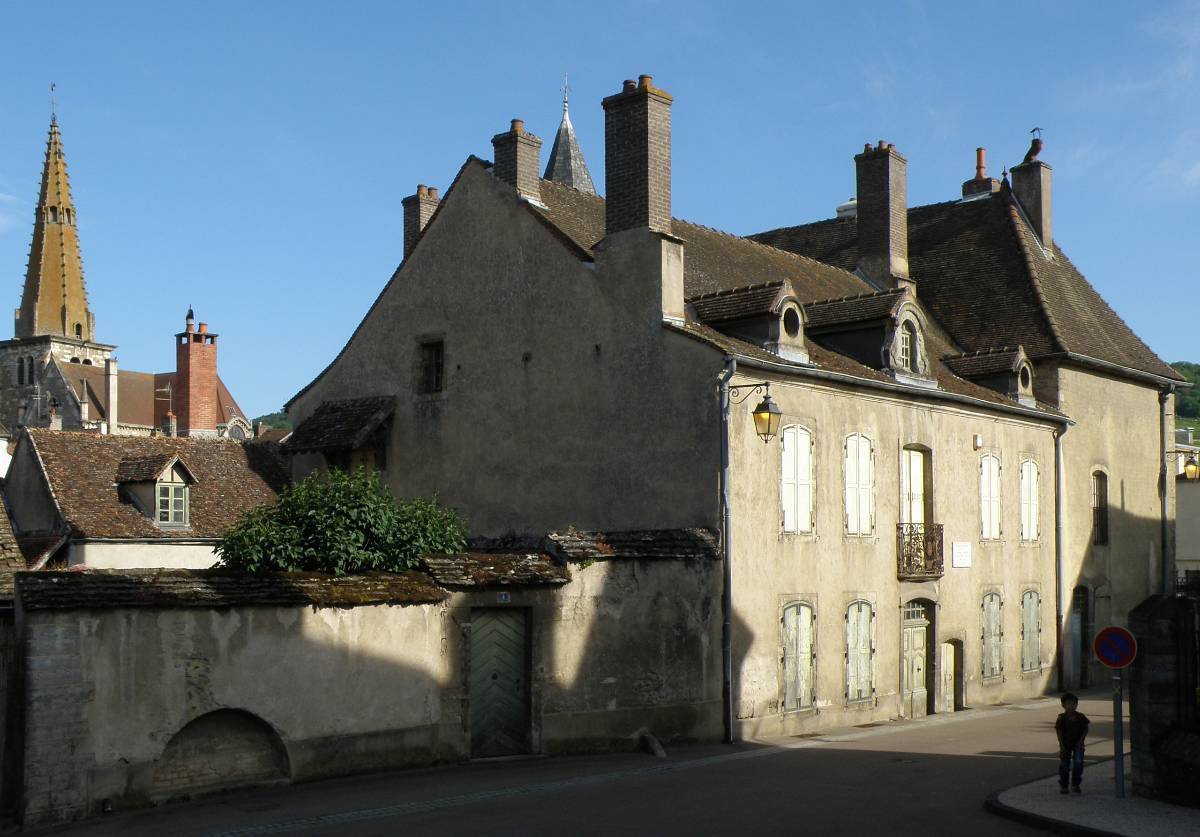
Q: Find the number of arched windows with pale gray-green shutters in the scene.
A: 4